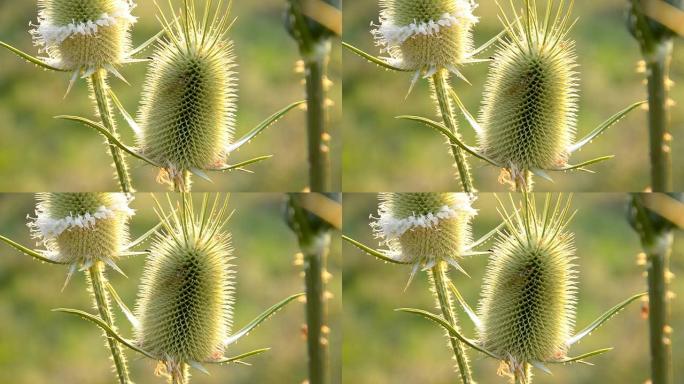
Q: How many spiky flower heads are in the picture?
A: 8